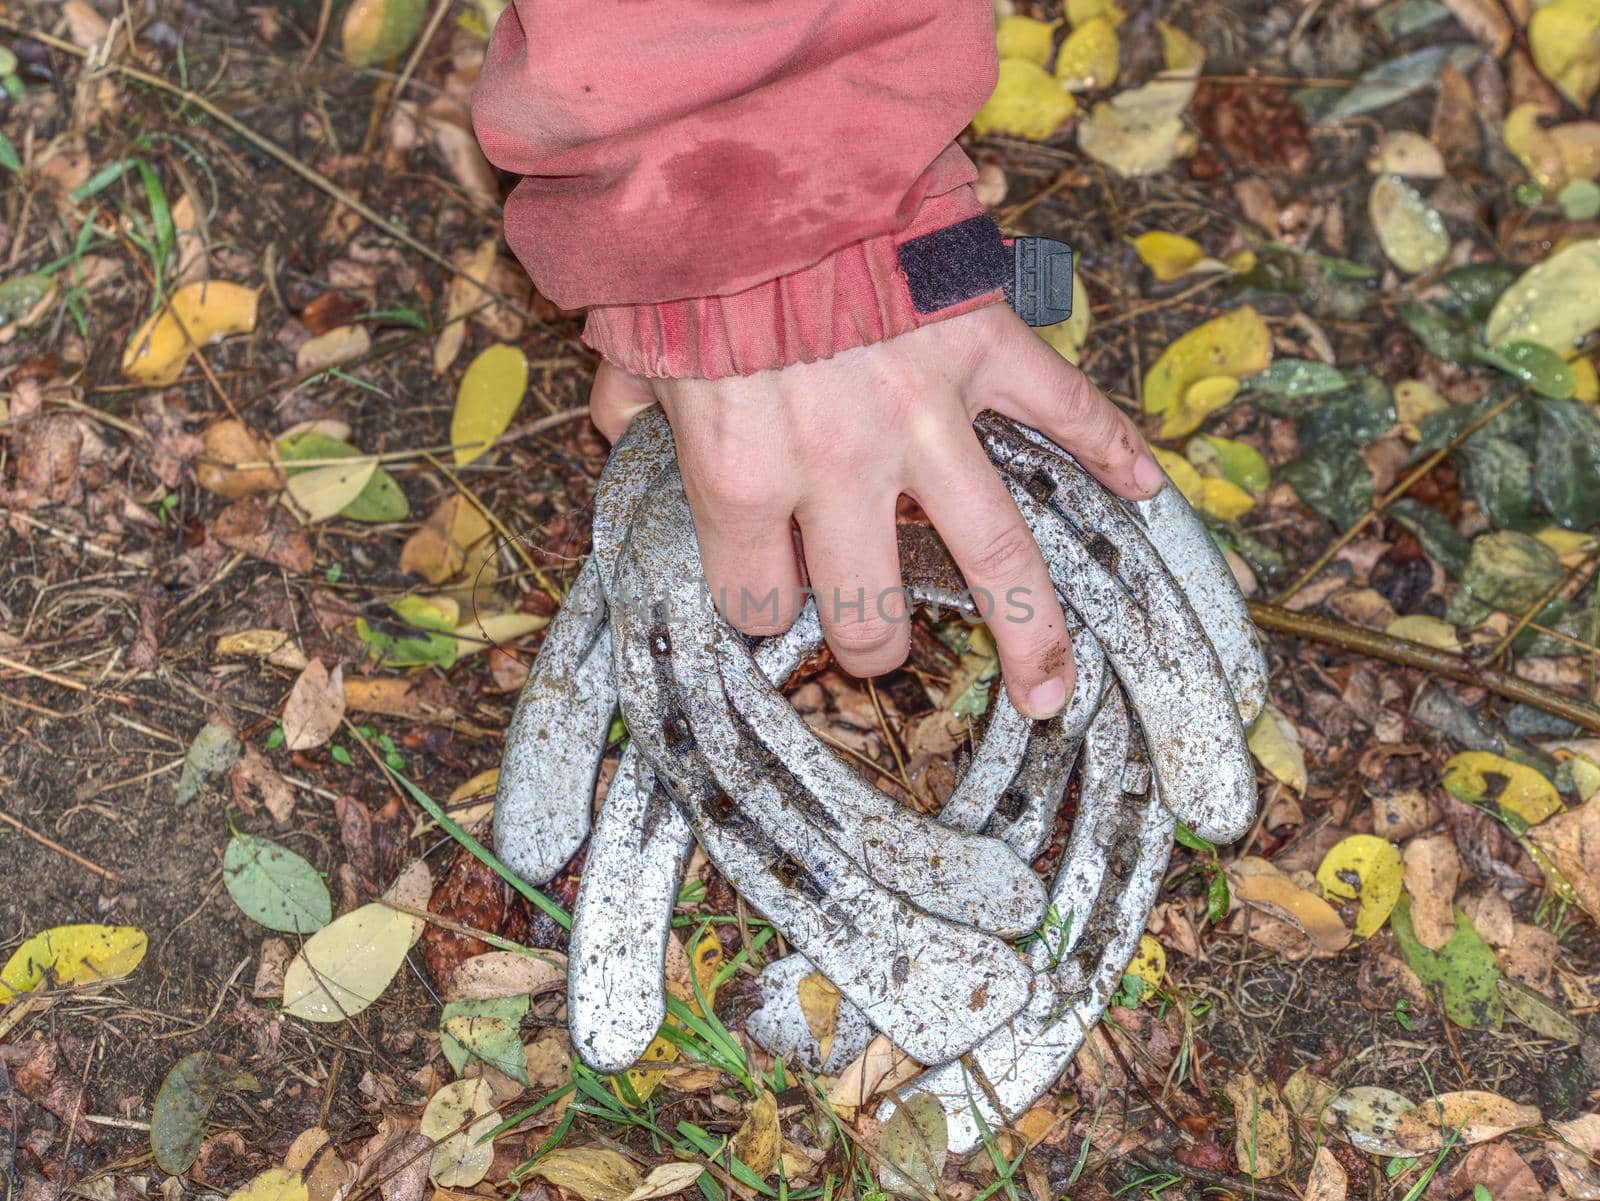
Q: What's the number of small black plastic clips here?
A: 1